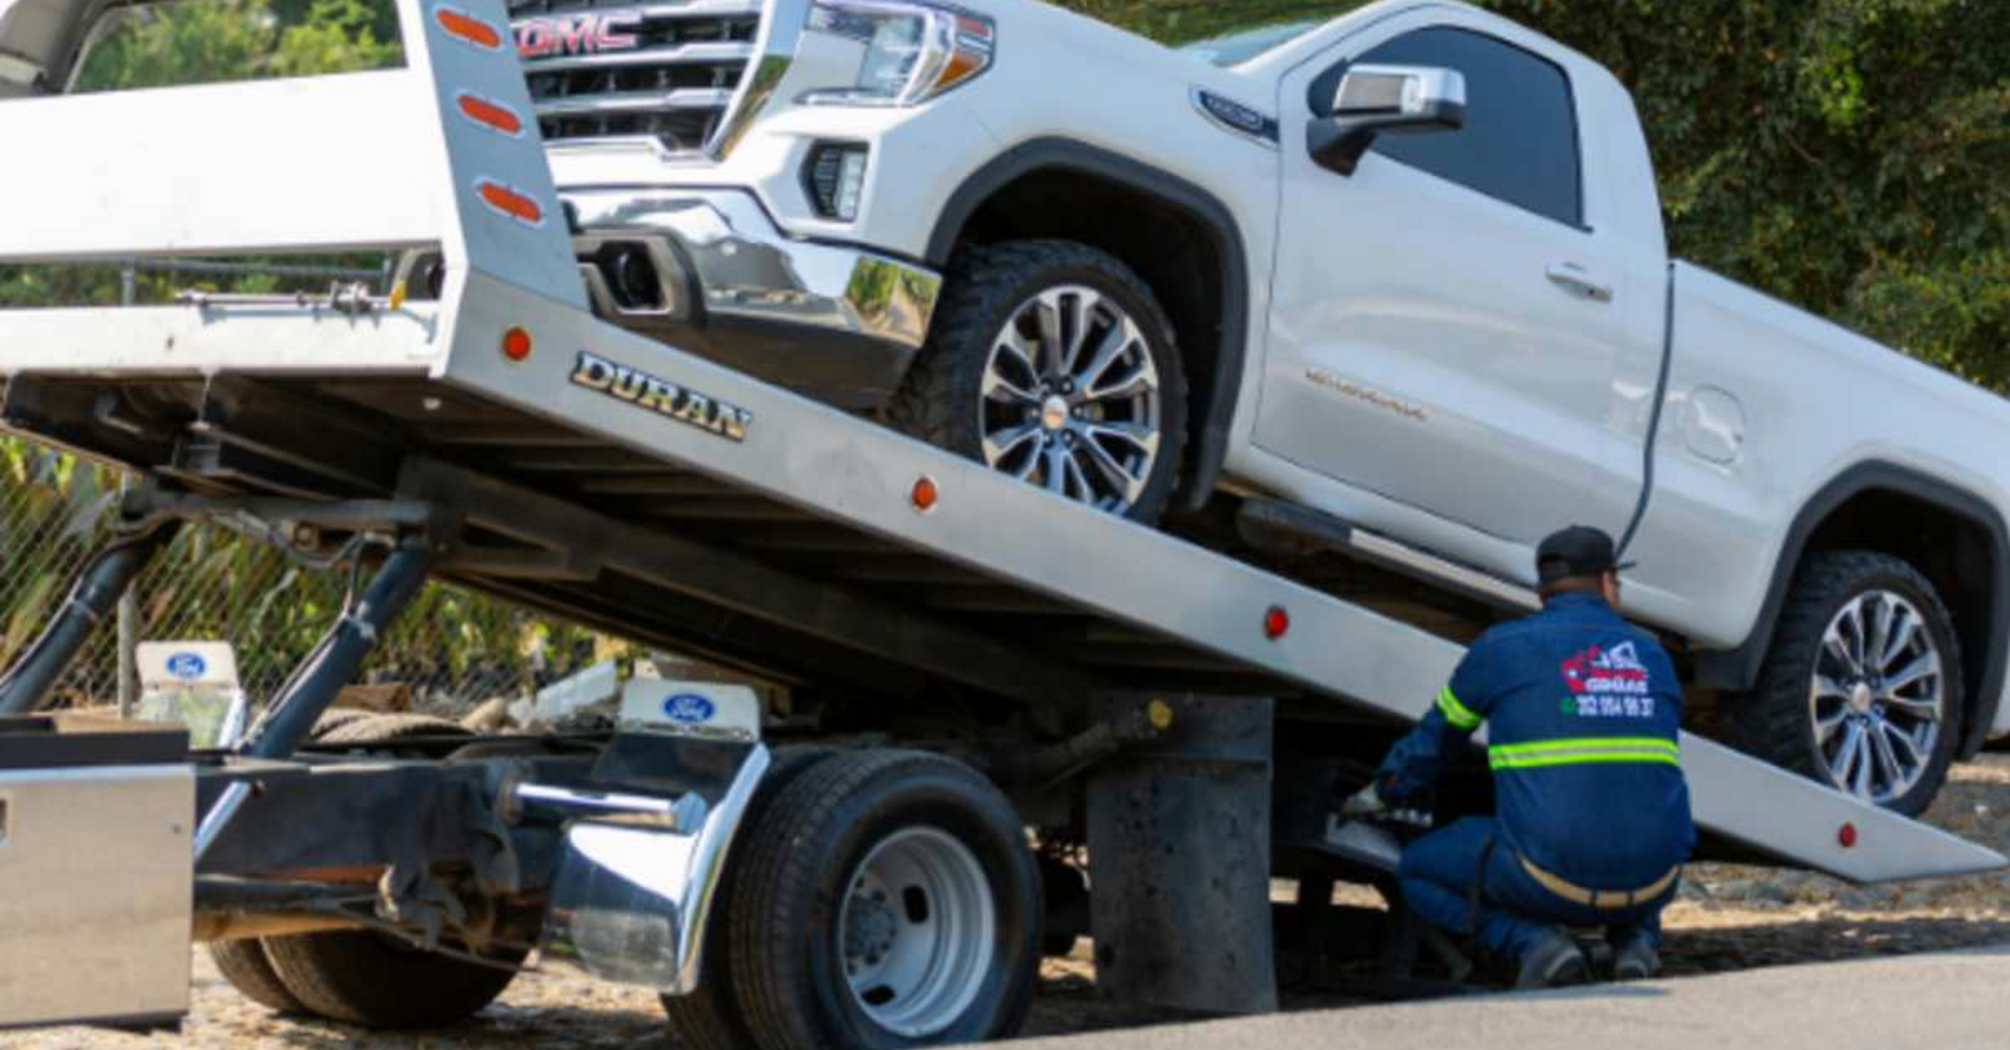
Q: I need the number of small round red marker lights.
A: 4